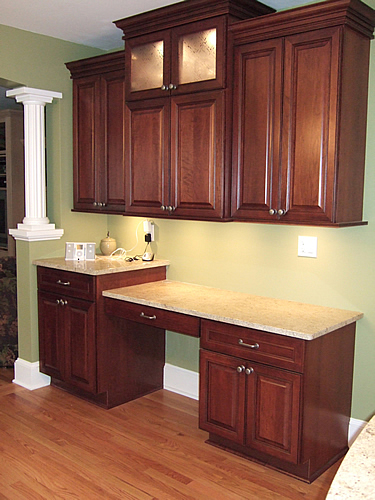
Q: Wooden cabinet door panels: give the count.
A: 10